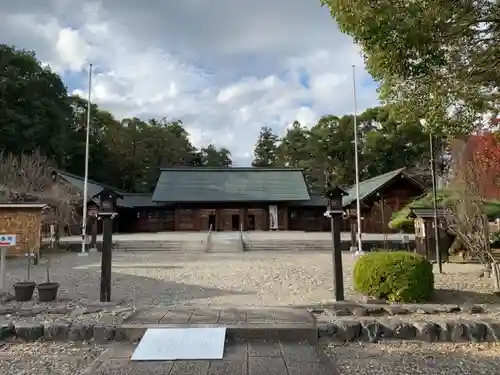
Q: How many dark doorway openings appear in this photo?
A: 3